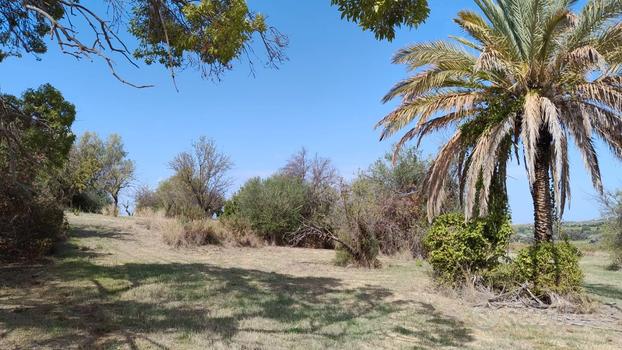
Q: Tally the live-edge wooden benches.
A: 0